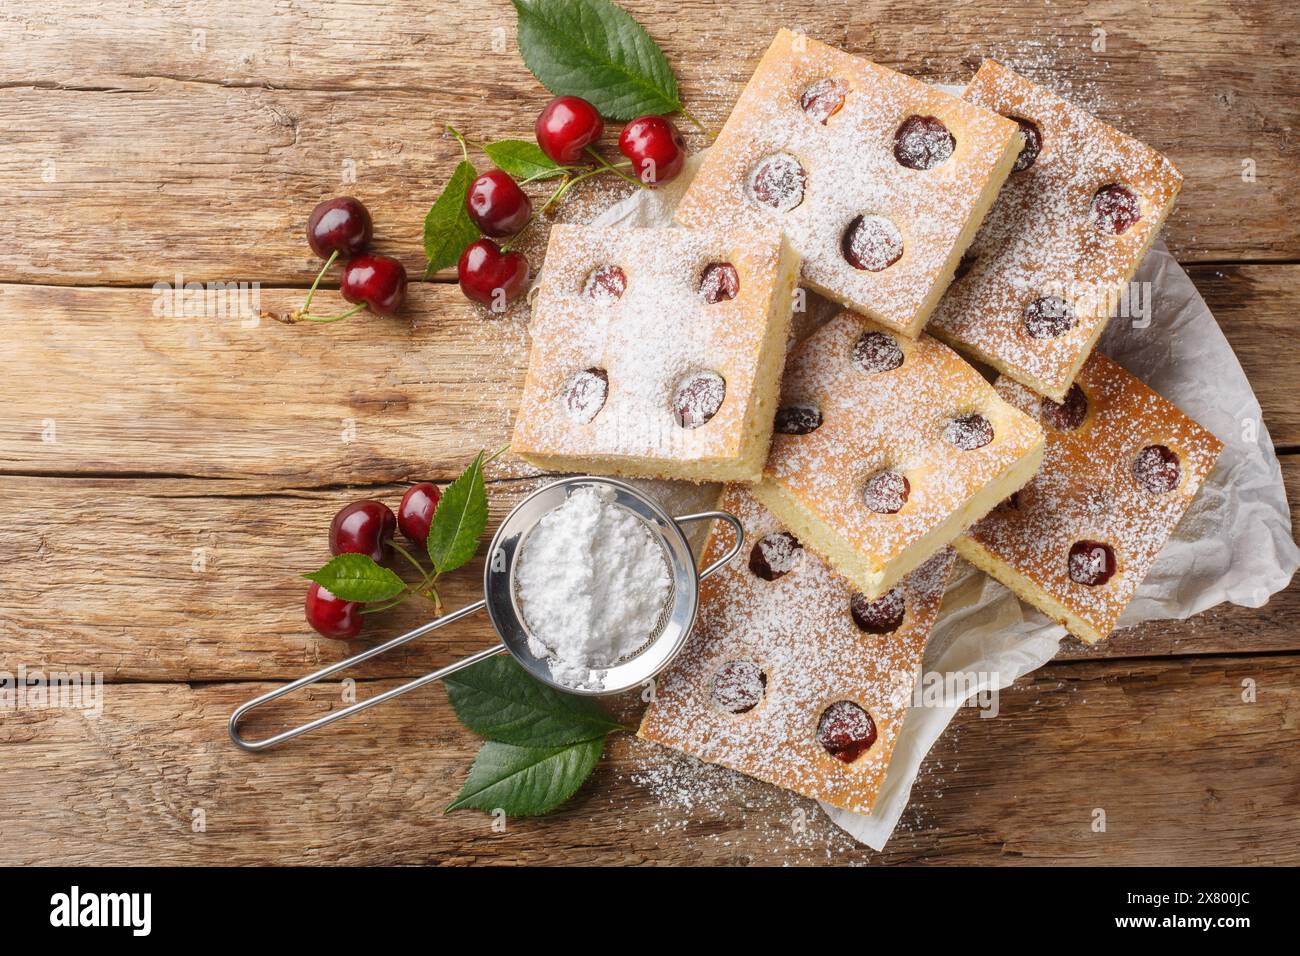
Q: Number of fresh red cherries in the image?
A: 9